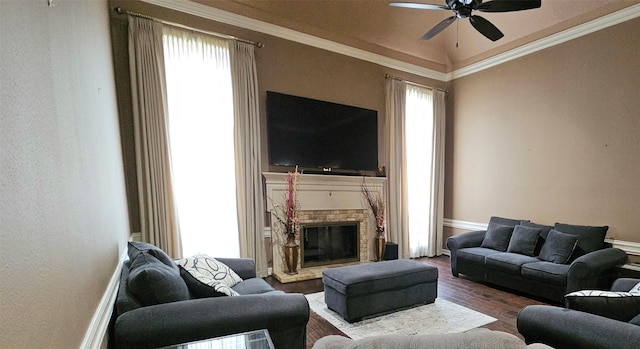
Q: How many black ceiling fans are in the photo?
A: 1